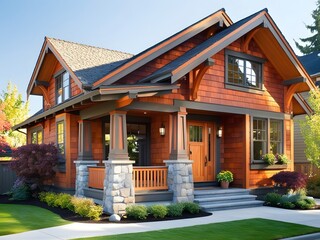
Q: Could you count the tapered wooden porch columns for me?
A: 3